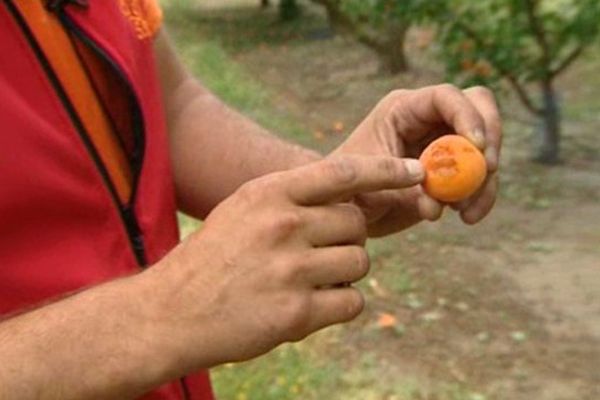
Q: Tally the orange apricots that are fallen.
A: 3